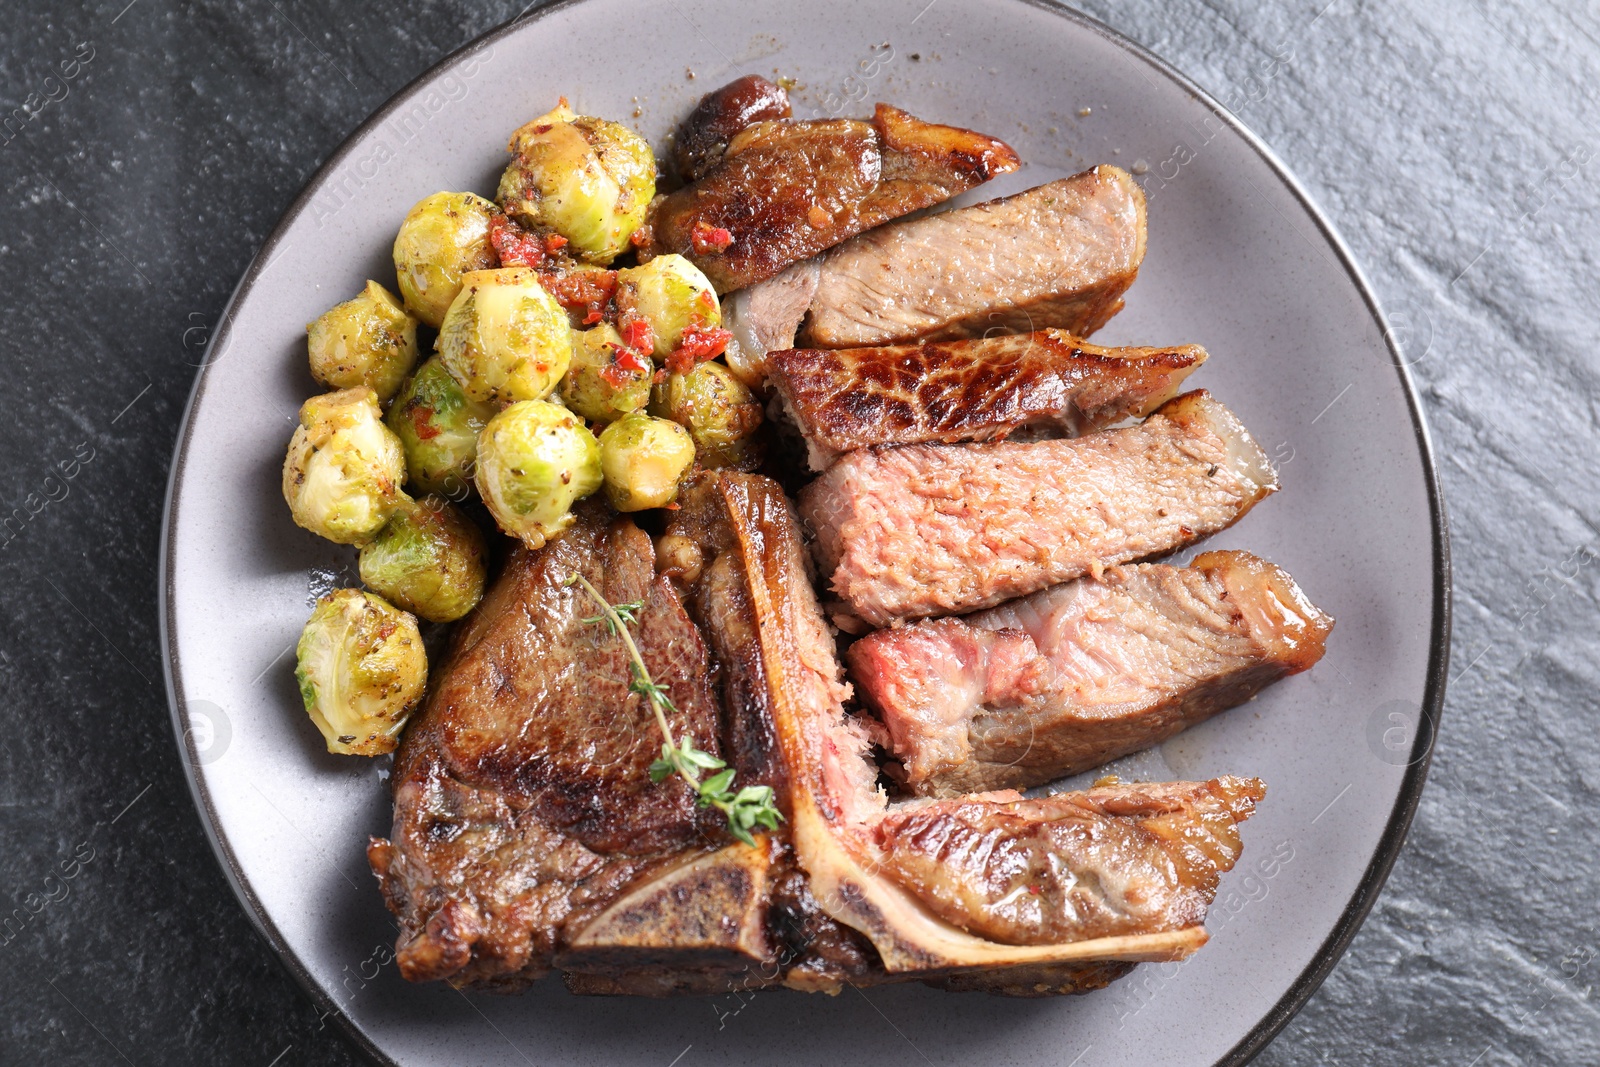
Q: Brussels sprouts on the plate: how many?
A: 13